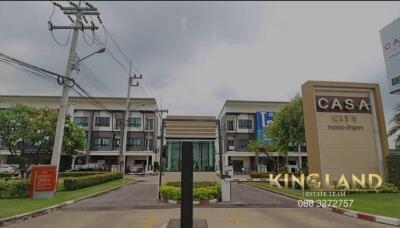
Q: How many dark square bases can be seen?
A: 1